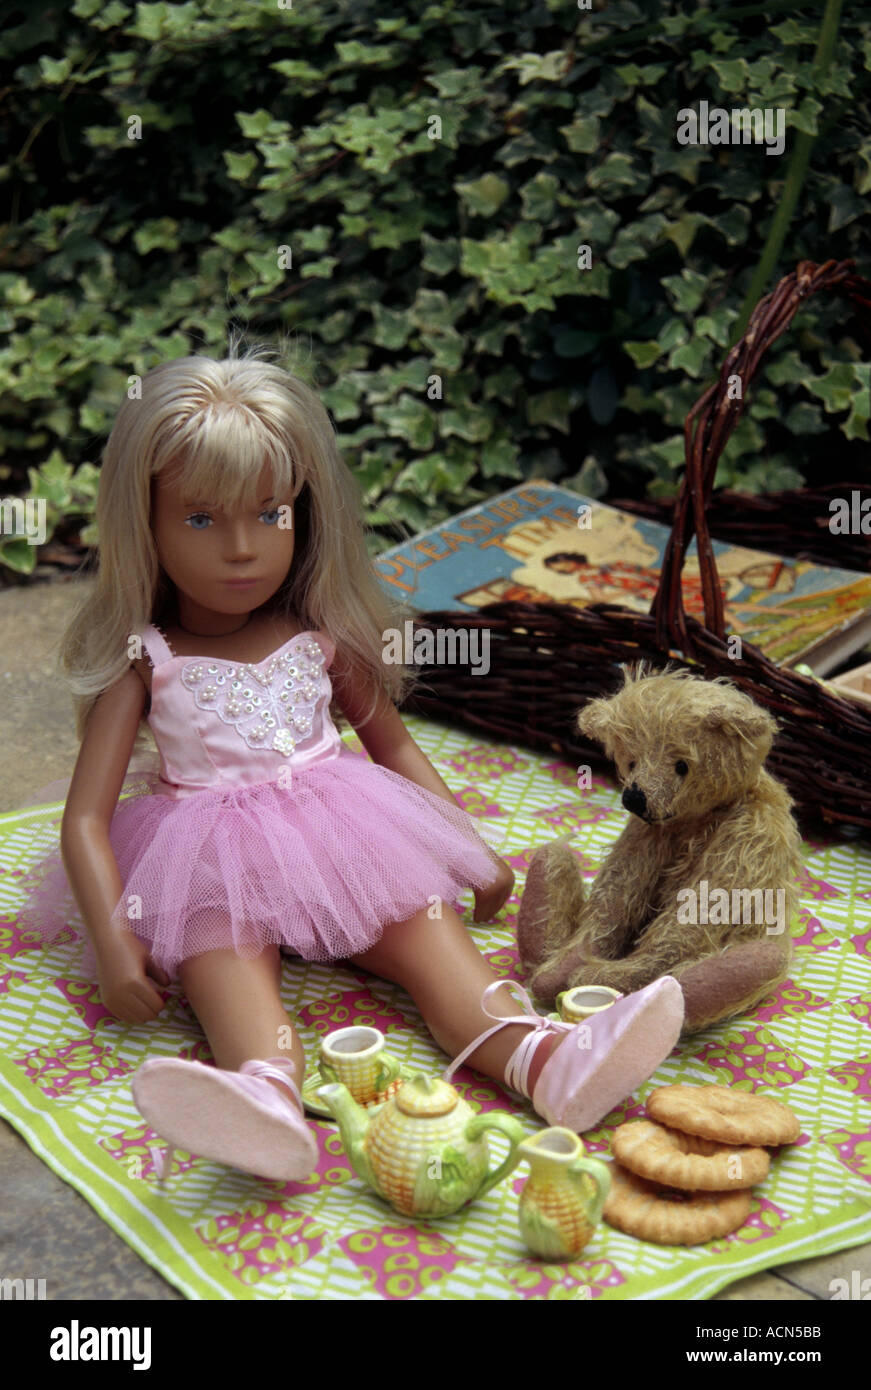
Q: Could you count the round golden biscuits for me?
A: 3